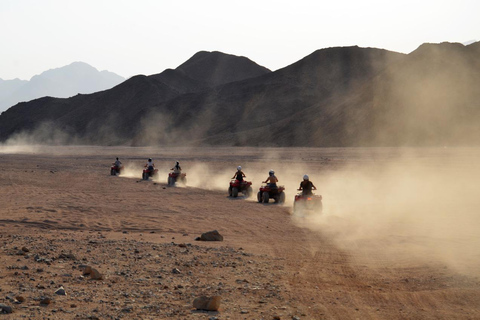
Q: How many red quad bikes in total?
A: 6